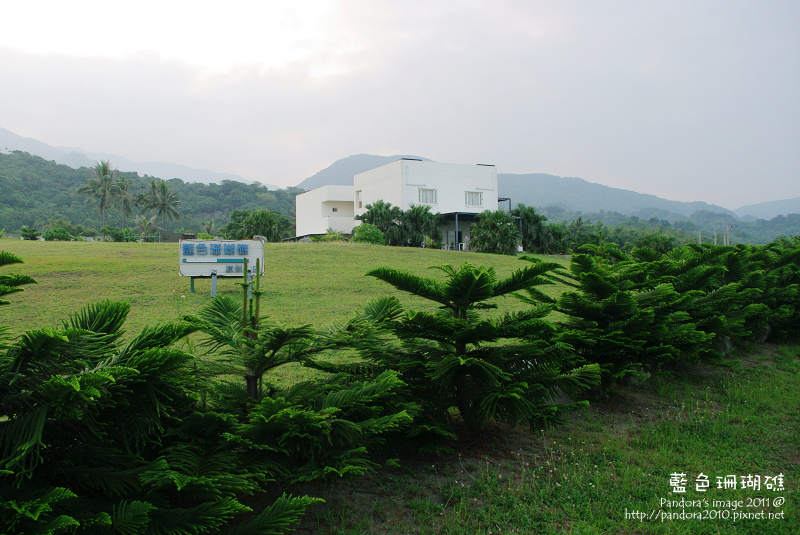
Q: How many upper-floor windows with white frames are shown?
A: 2